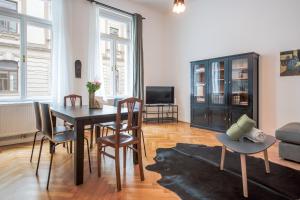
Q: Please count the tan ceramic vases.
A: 1